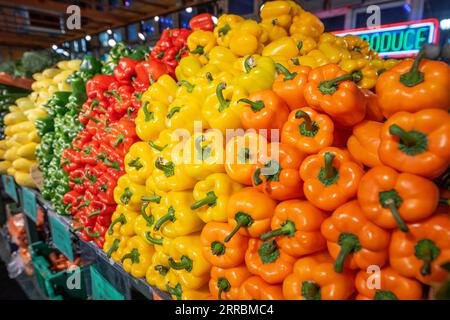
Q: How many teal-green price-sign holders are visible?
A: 4